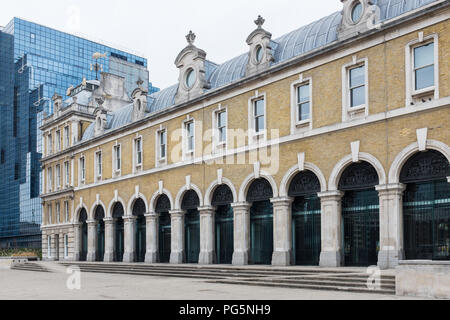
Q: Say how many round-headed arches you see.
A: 11